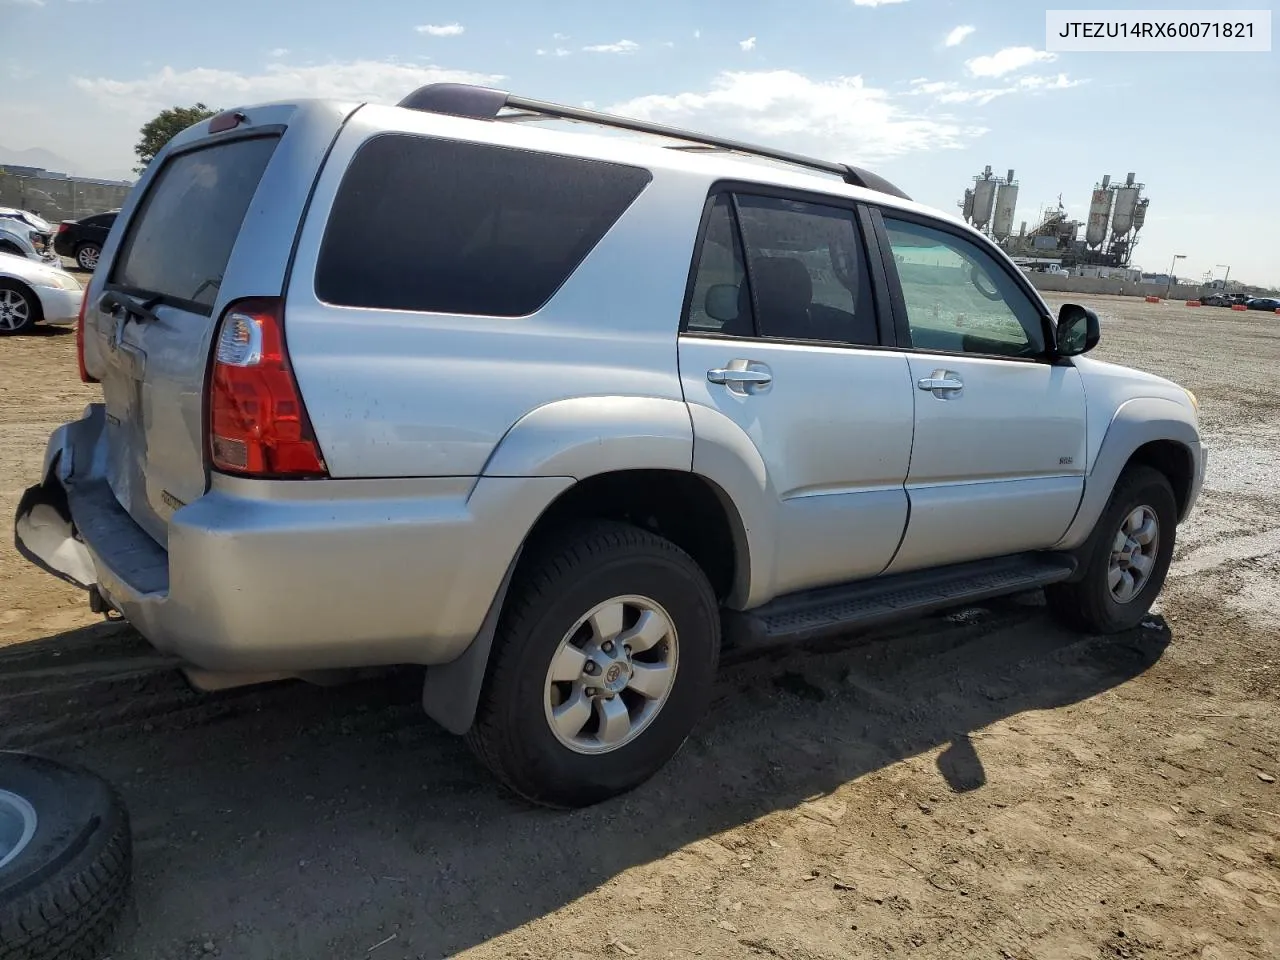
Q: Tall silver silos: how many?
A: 4